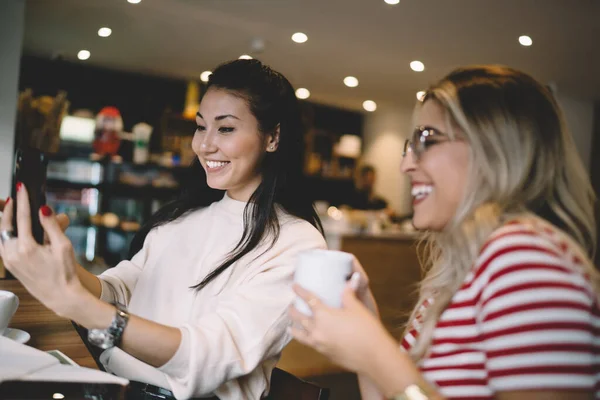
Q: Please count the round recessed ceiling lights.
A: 13